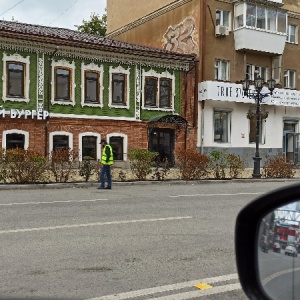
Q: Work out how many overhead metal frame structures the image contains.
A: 1